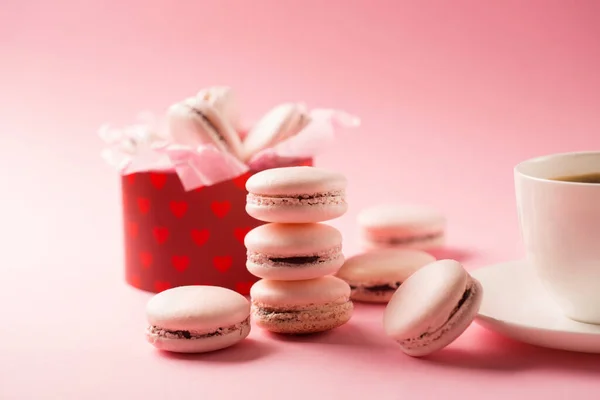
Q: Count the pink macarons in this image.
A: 10